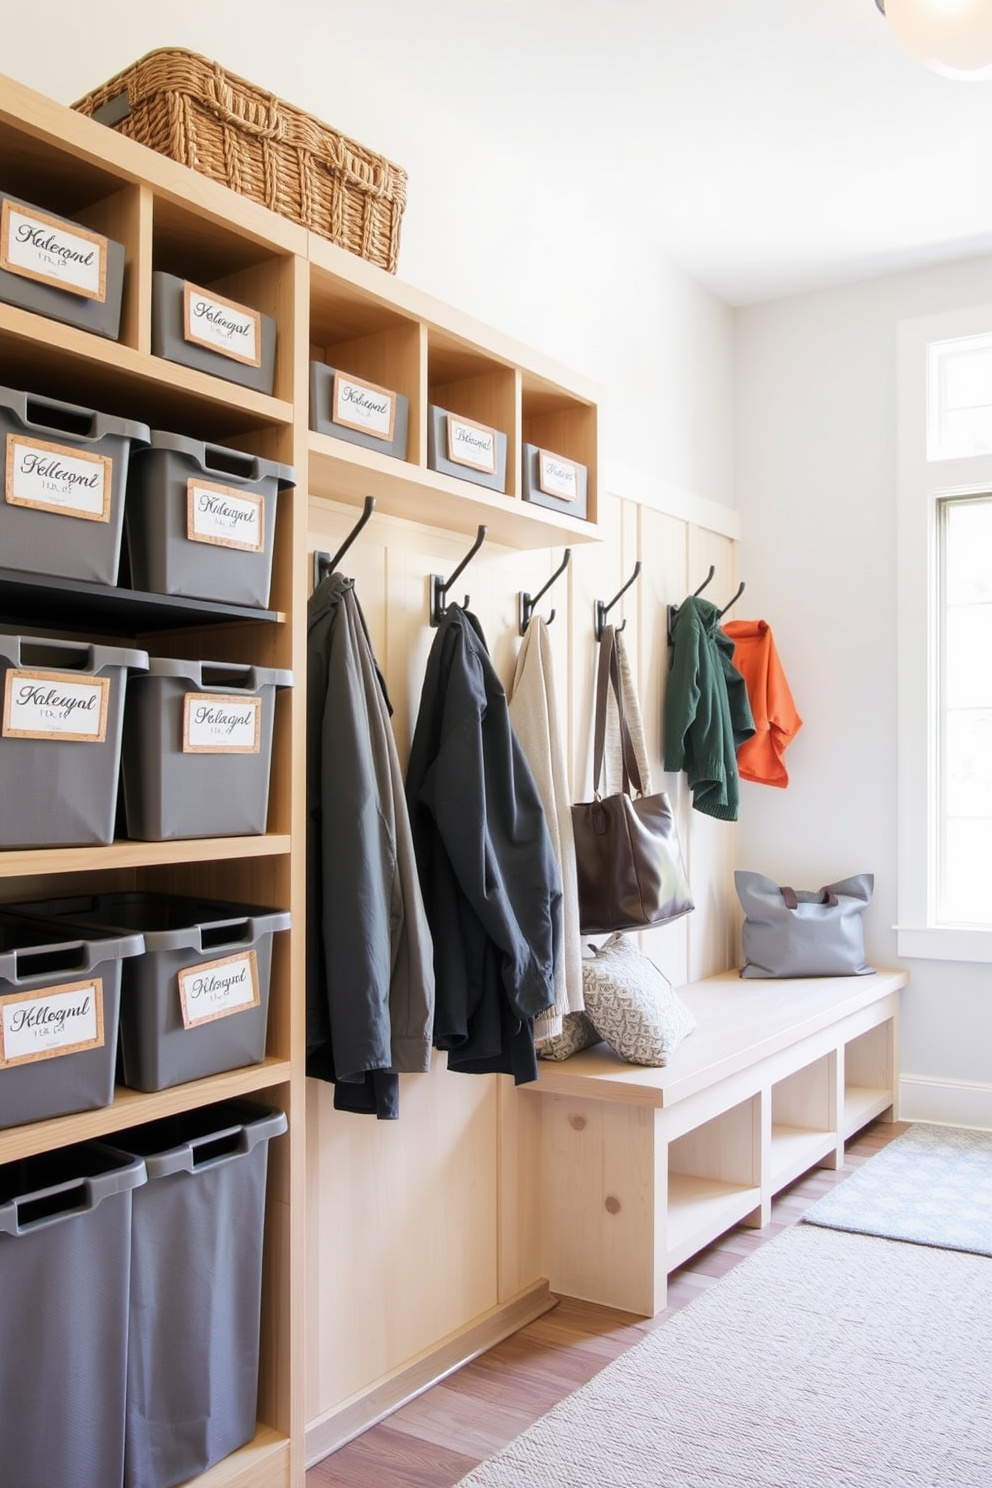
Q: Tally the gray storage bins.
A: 13